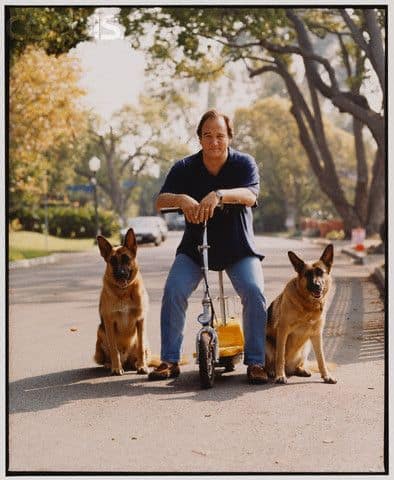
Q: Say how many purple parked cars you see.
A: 0